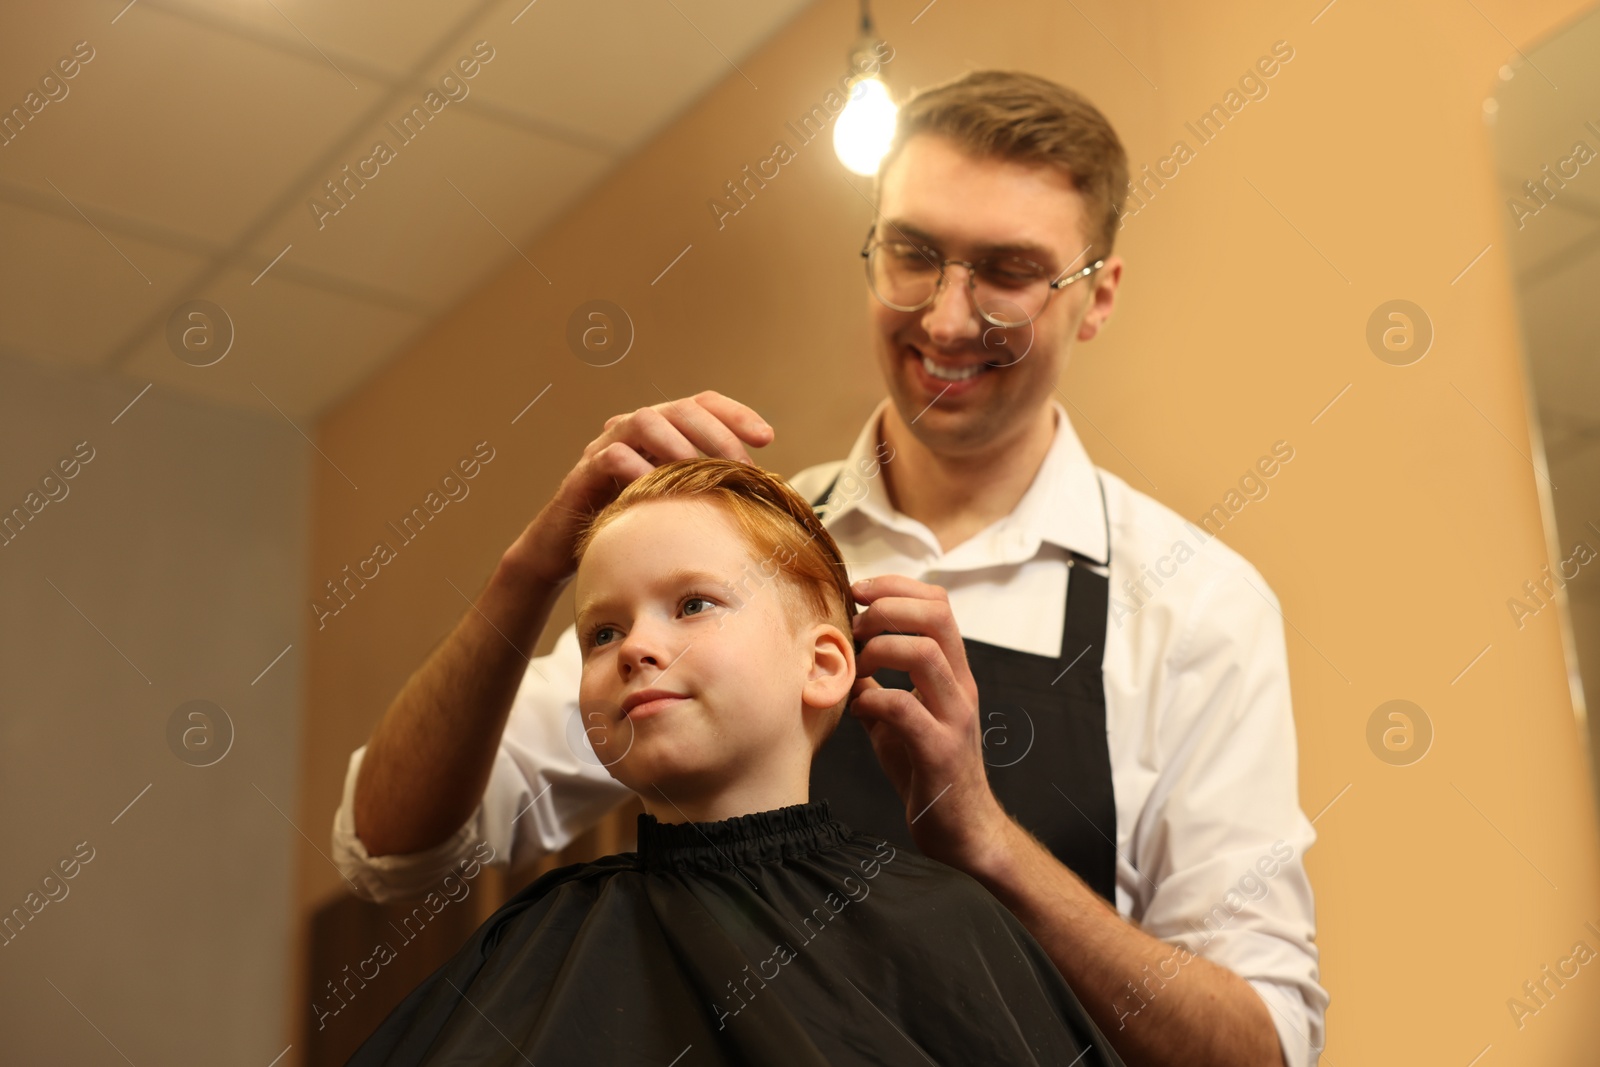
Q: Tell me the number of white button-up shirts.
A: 1